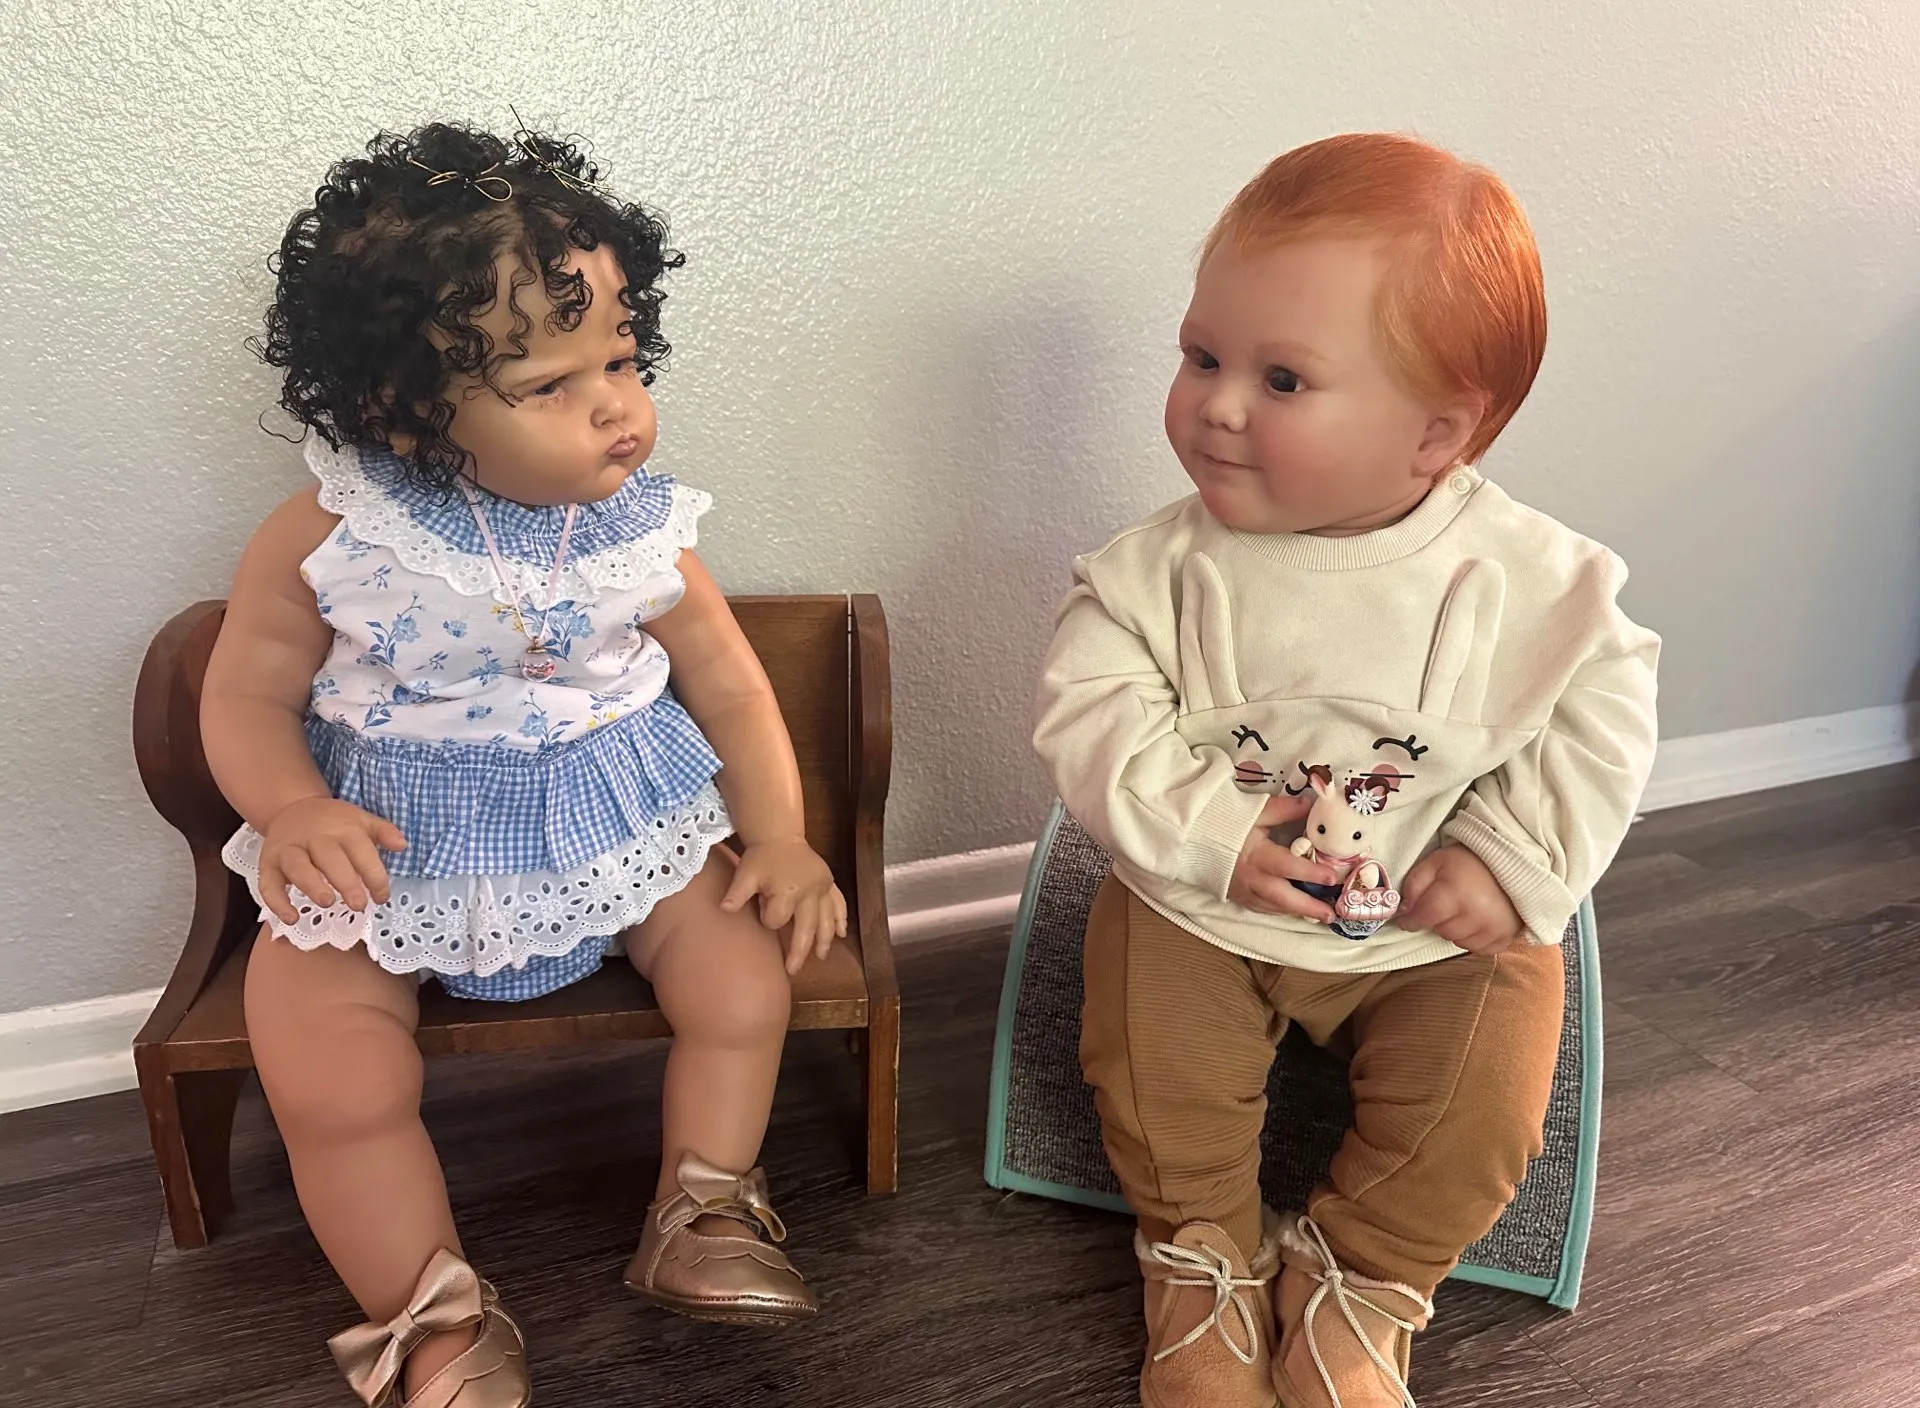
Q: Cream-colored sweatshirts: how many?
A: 1